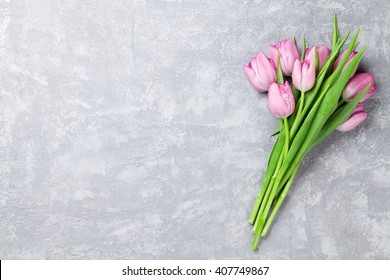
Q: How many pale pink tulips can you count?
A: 8